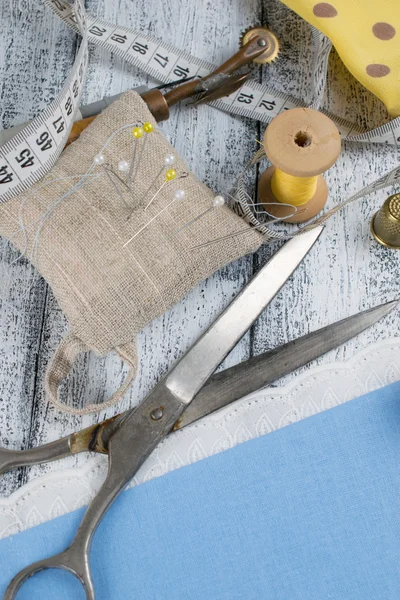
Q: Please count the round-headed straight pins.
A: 8